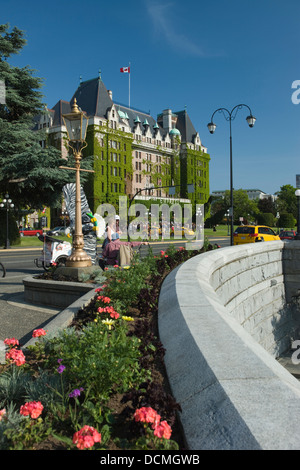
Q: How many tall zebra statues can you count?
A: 1